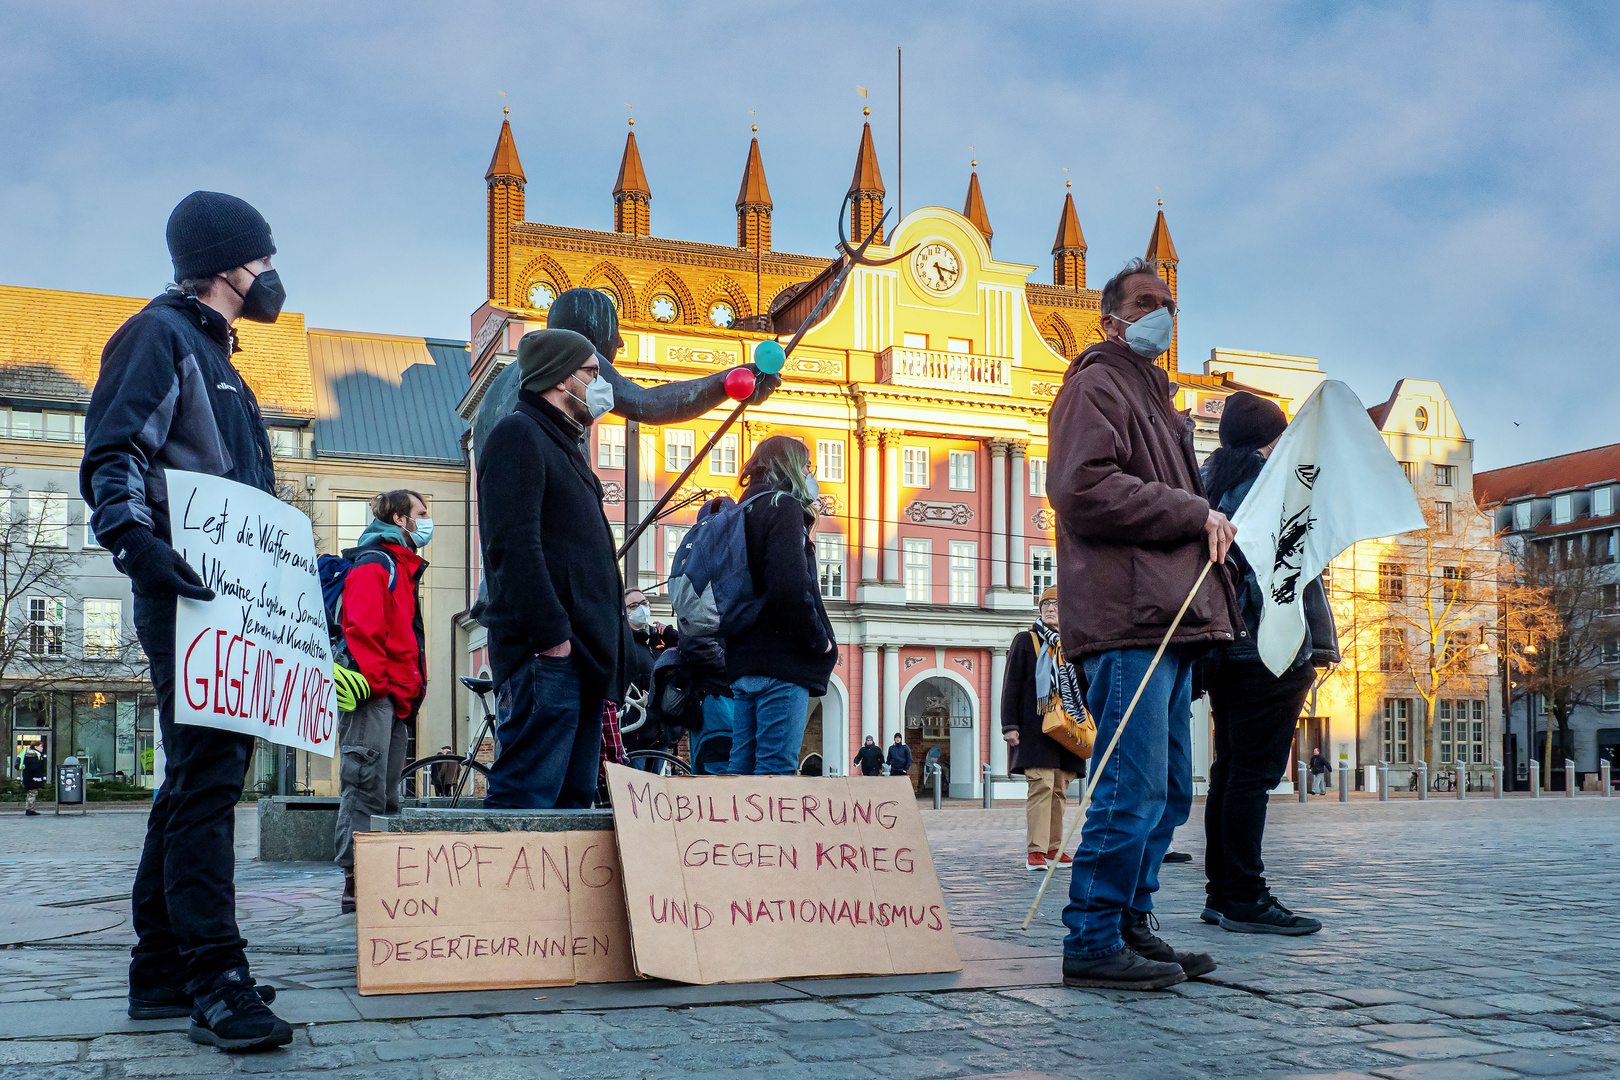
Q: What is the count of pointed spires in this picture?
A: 7